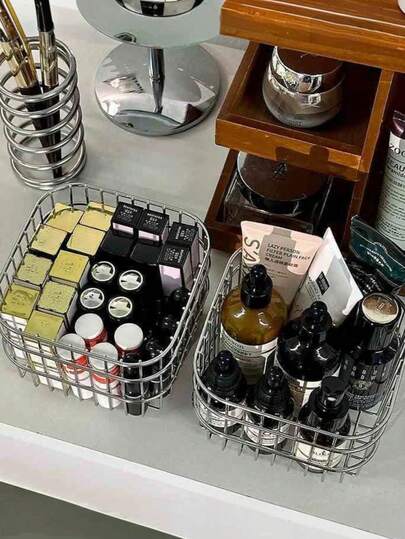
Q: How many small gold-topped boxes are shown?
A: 9